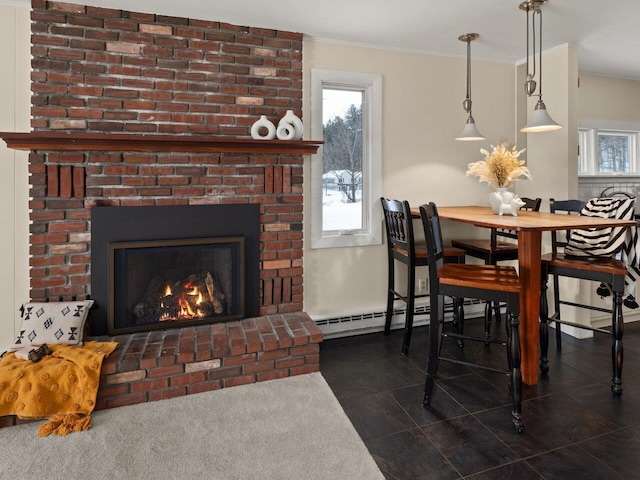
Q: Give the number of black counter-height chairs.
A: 4